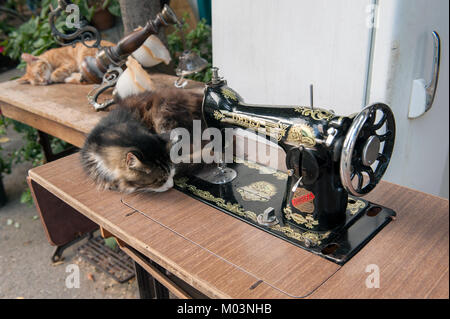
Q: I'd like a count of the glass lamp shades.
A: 2